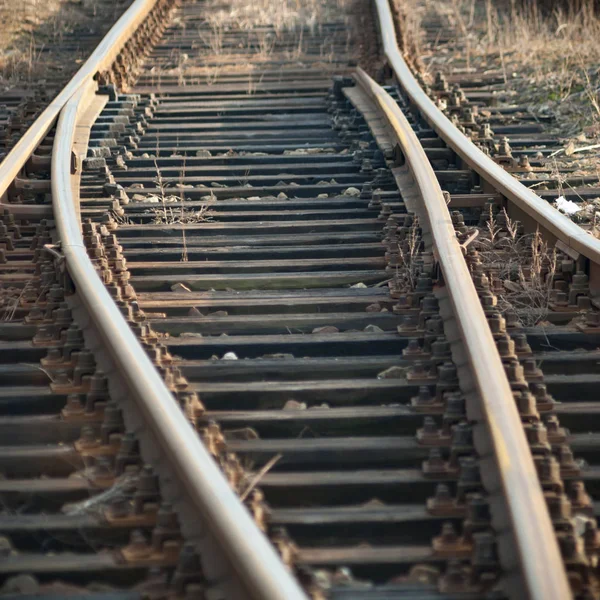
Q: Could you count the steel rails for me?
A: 4